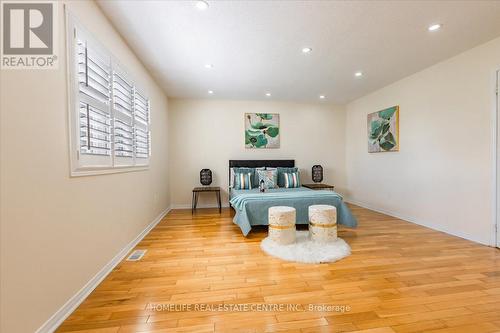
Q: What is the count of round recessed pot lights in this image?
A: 8